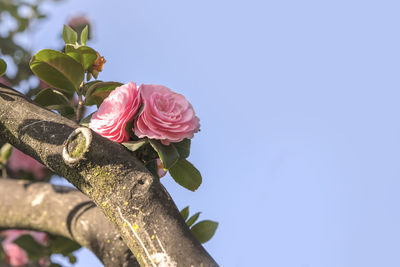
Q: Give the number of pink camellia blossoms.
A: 2